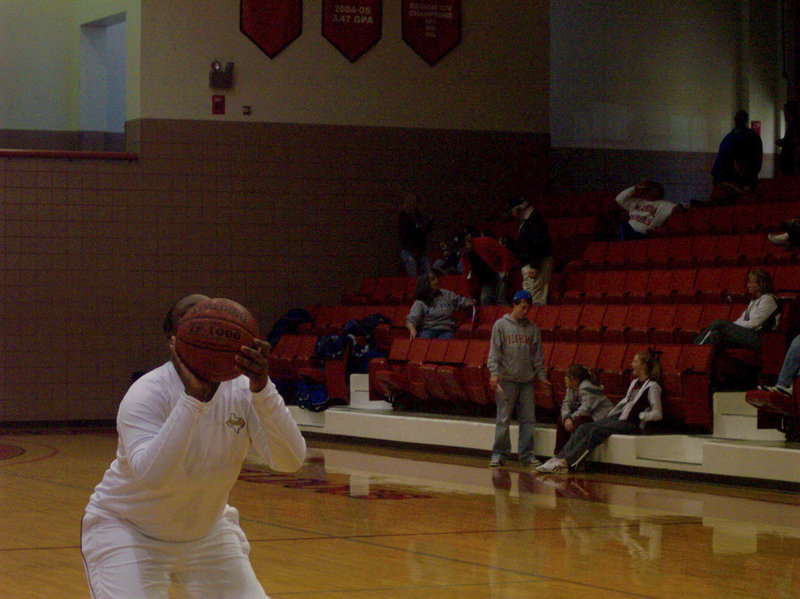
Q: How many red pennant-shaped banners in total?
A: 3